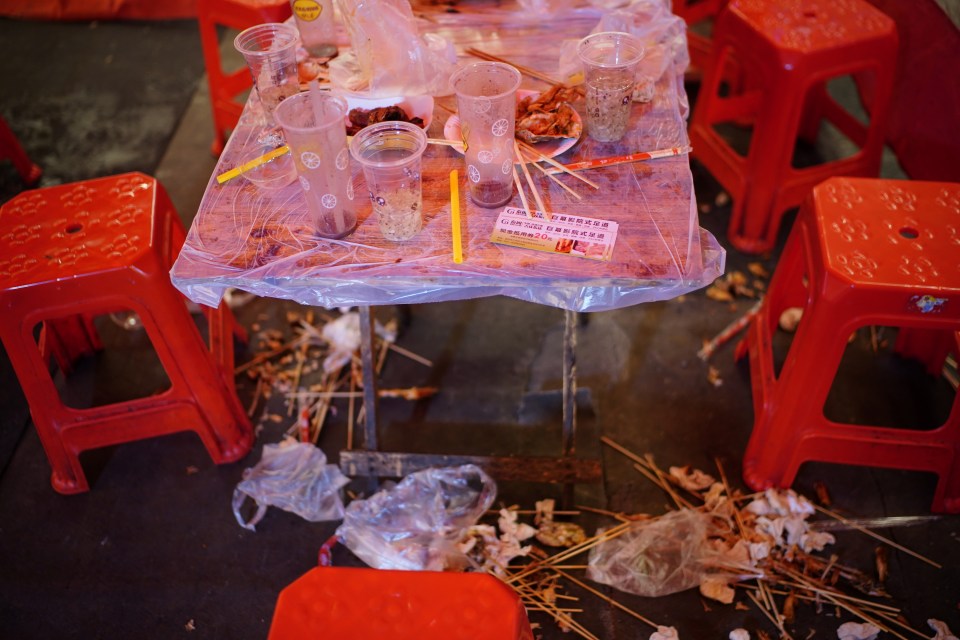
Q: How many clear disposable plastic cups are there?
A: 6